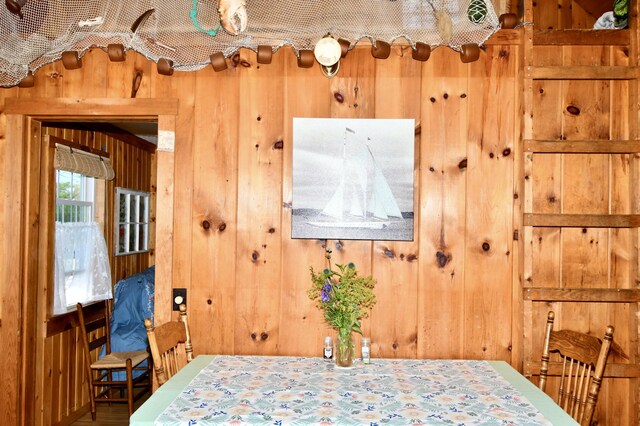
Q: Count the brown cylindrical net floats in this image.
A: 12